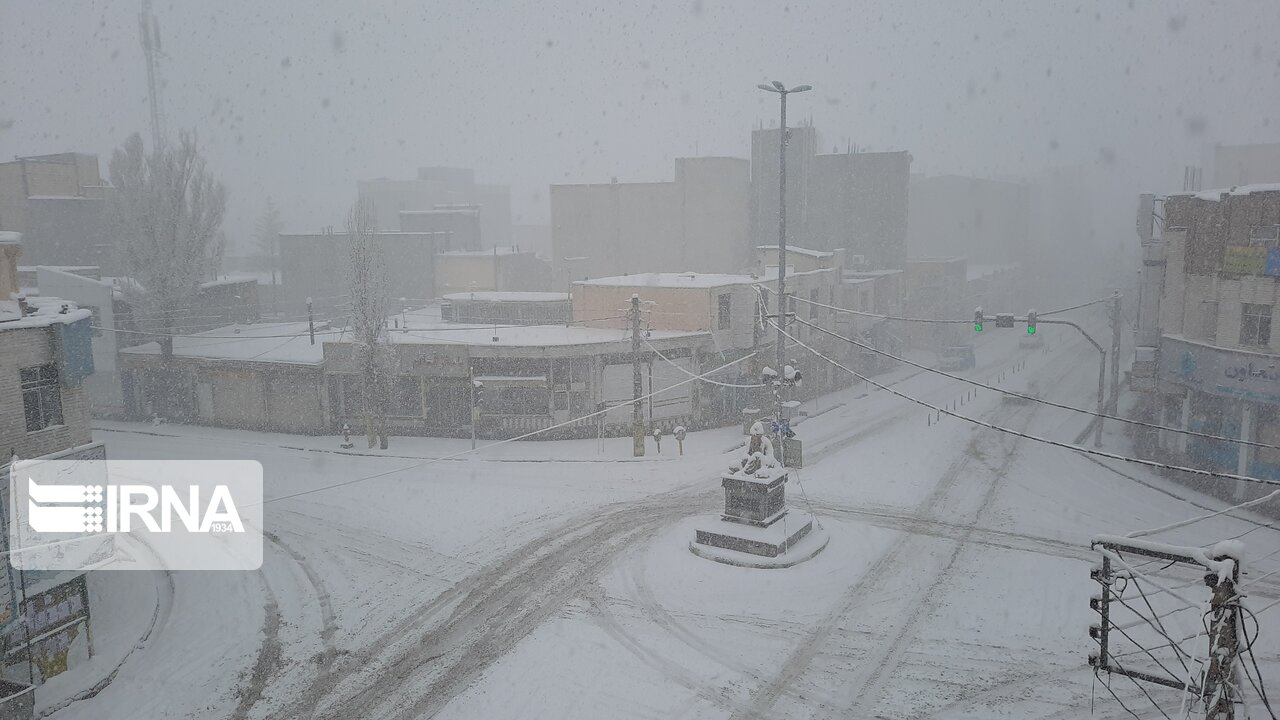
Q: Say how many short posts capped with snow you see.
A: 3